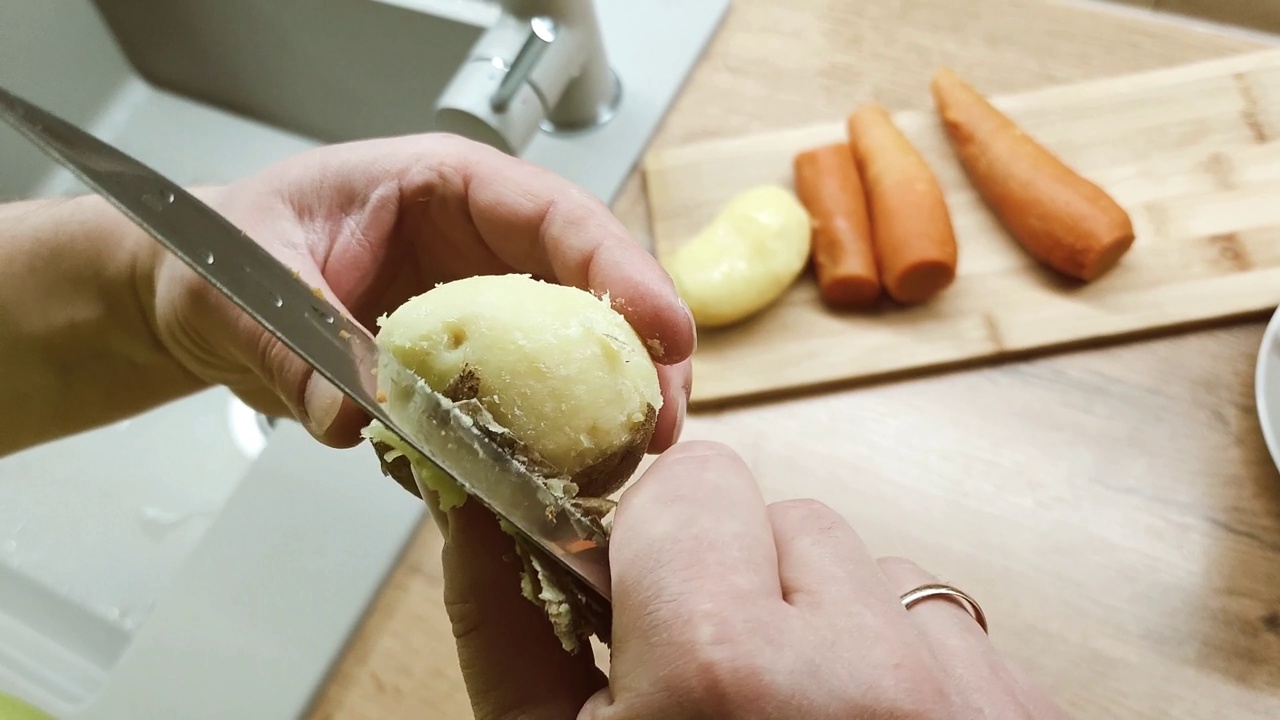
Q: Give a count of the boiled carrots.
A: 3